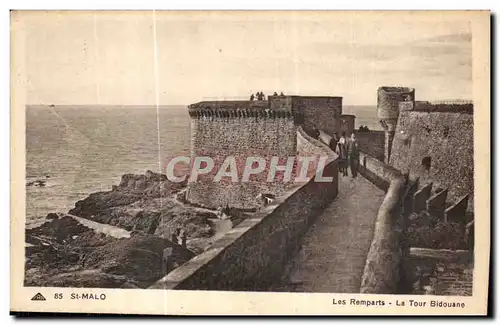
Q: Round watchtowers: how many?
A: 1